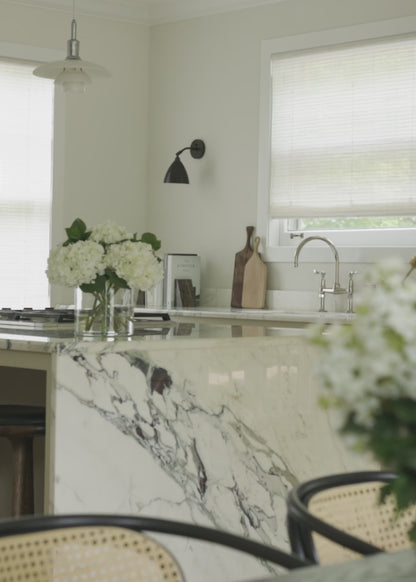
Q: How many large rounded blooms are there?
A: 3